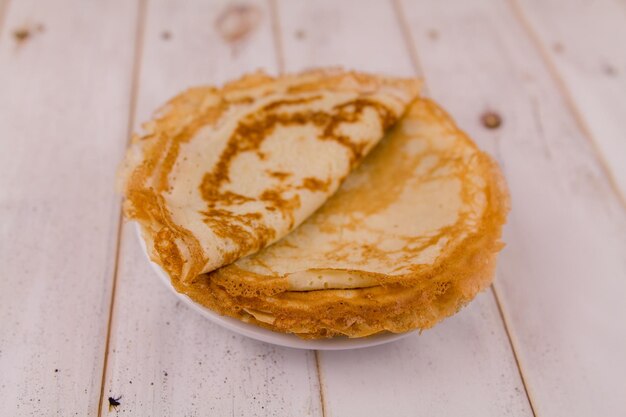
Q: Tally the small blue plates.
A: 0